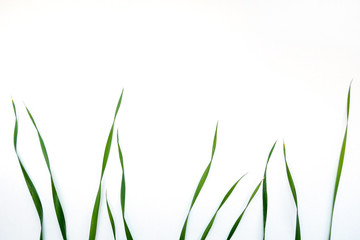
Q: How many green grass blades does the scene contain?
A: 11